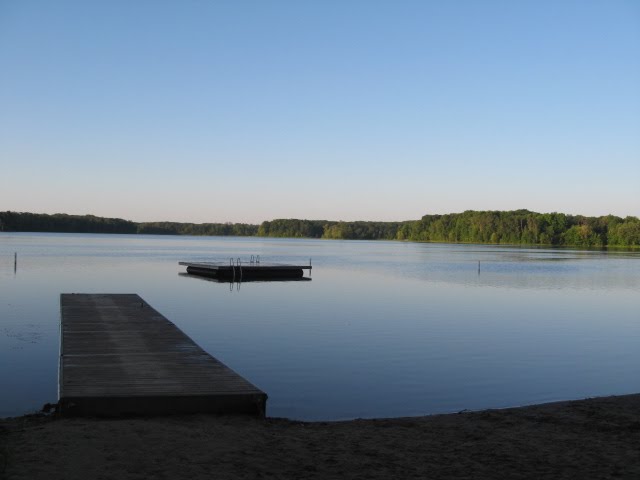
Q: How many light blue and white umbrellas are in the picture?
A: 0